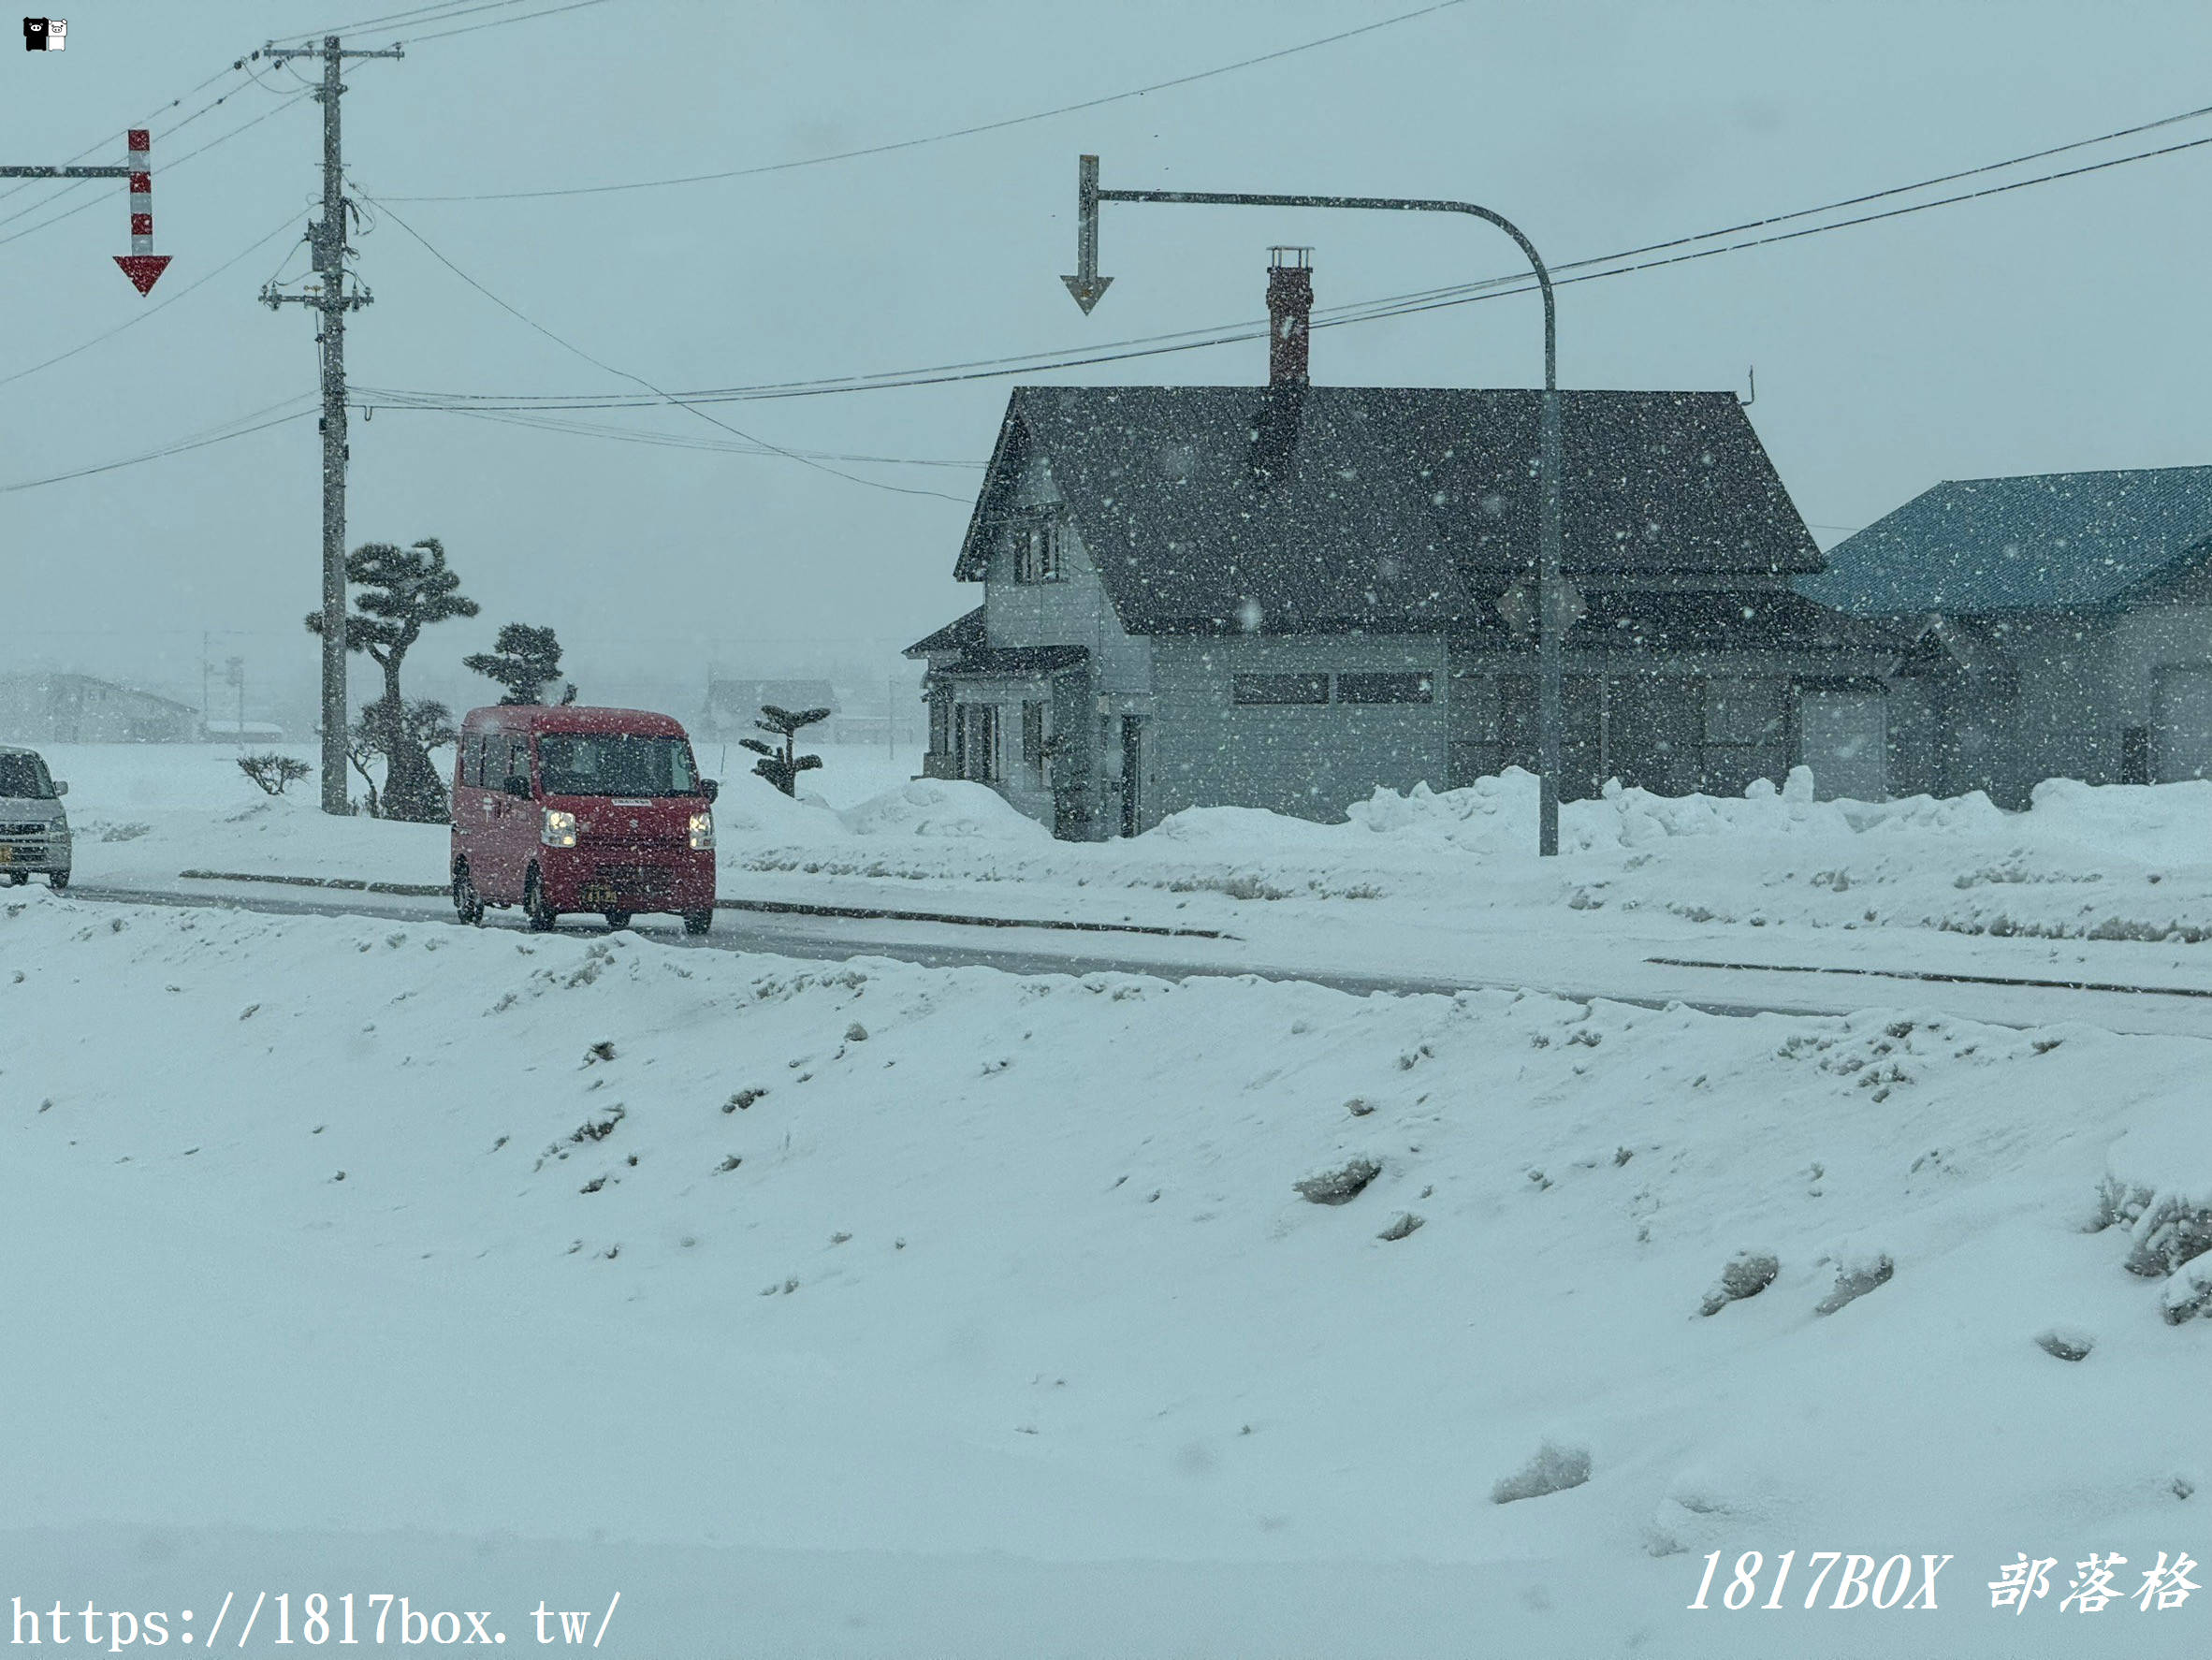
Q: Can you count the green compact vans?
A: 0